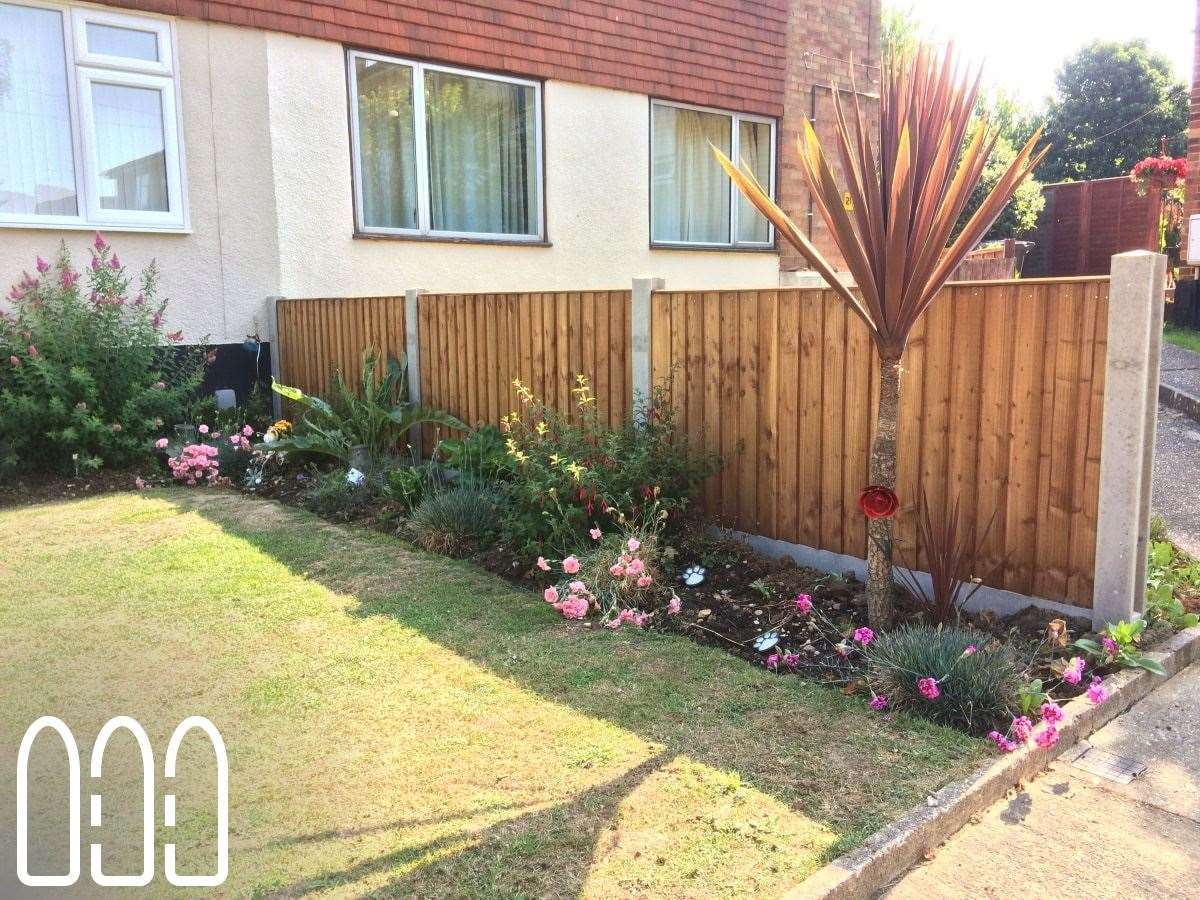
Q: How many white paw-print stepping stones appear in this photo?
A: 2